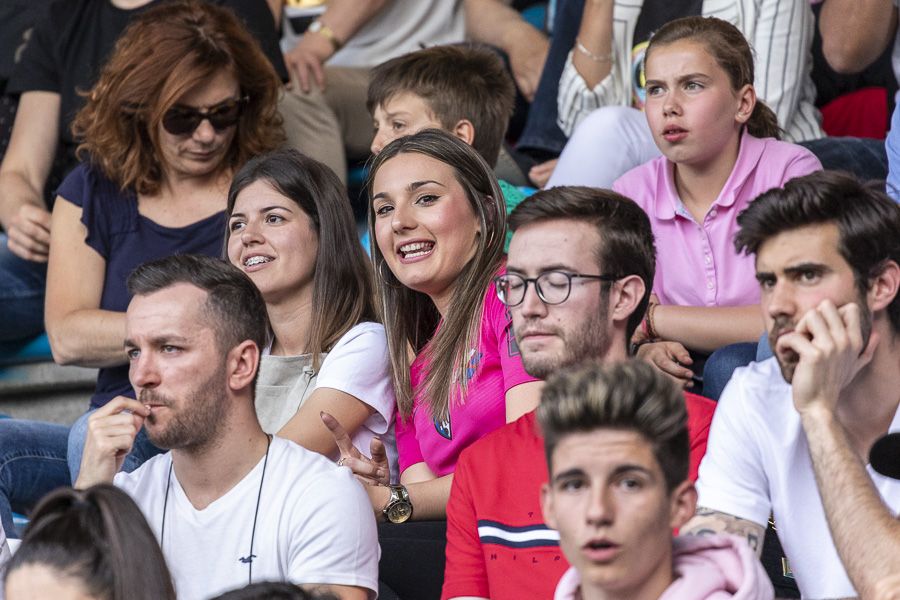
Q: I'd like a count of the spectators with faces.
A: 9